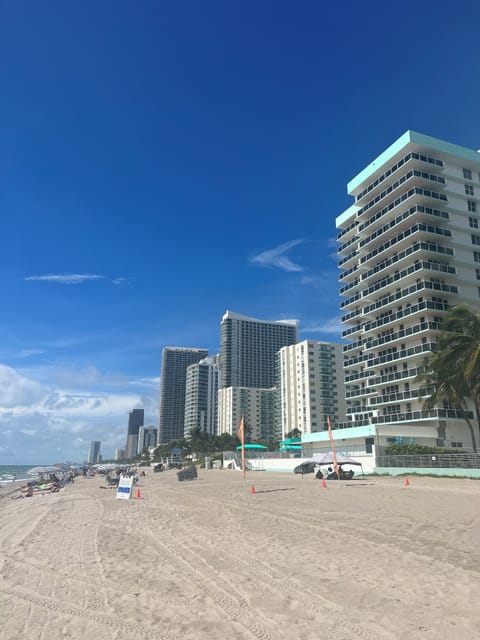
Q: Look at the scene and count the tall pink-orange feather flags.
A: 2